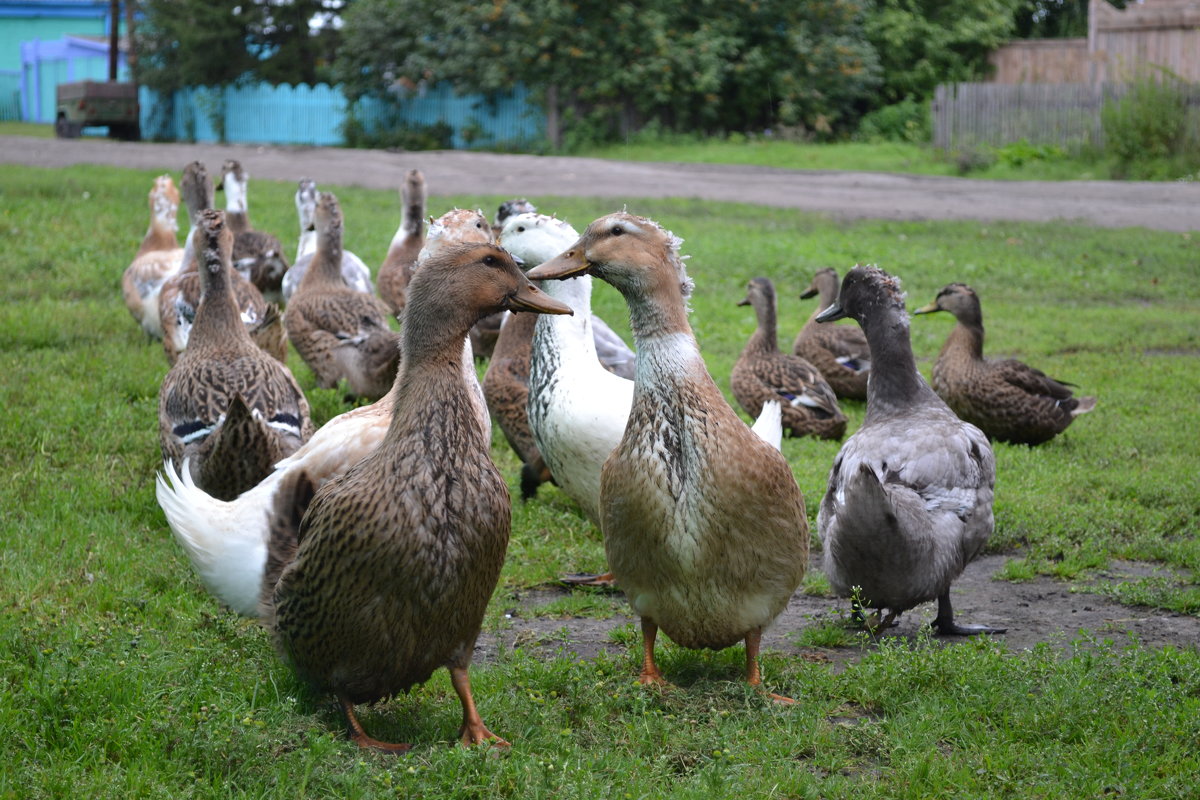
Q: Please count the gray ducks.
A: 1